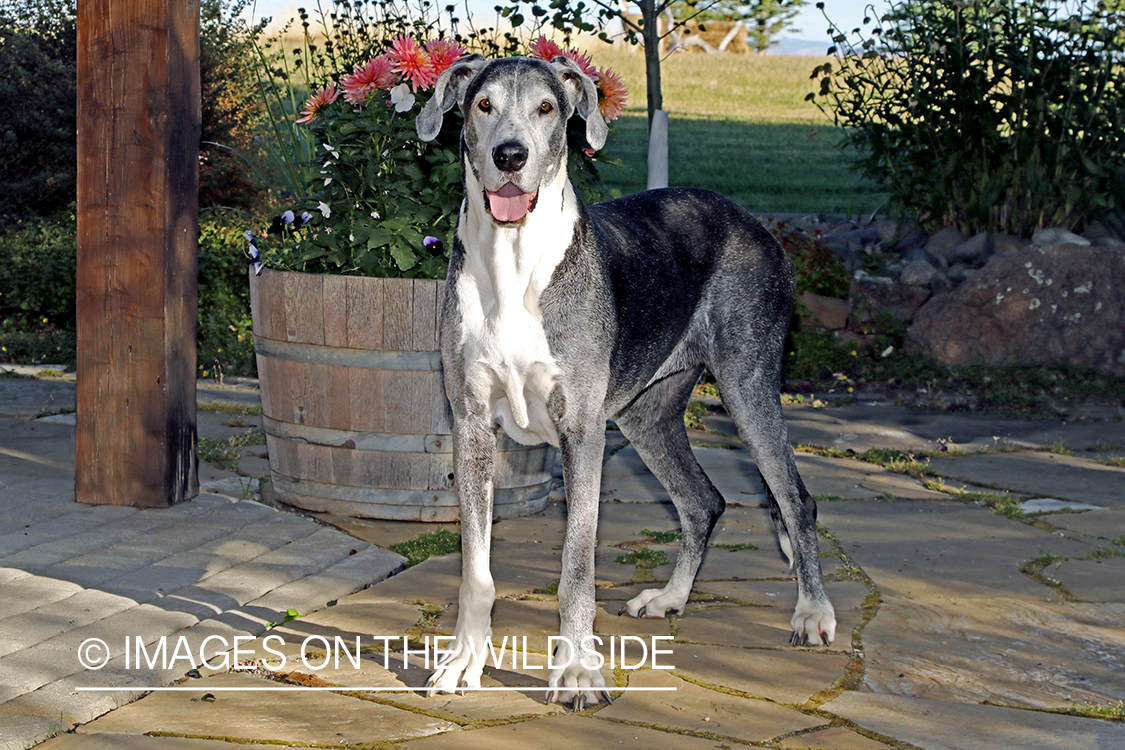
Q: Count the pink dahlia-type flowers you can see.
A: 7